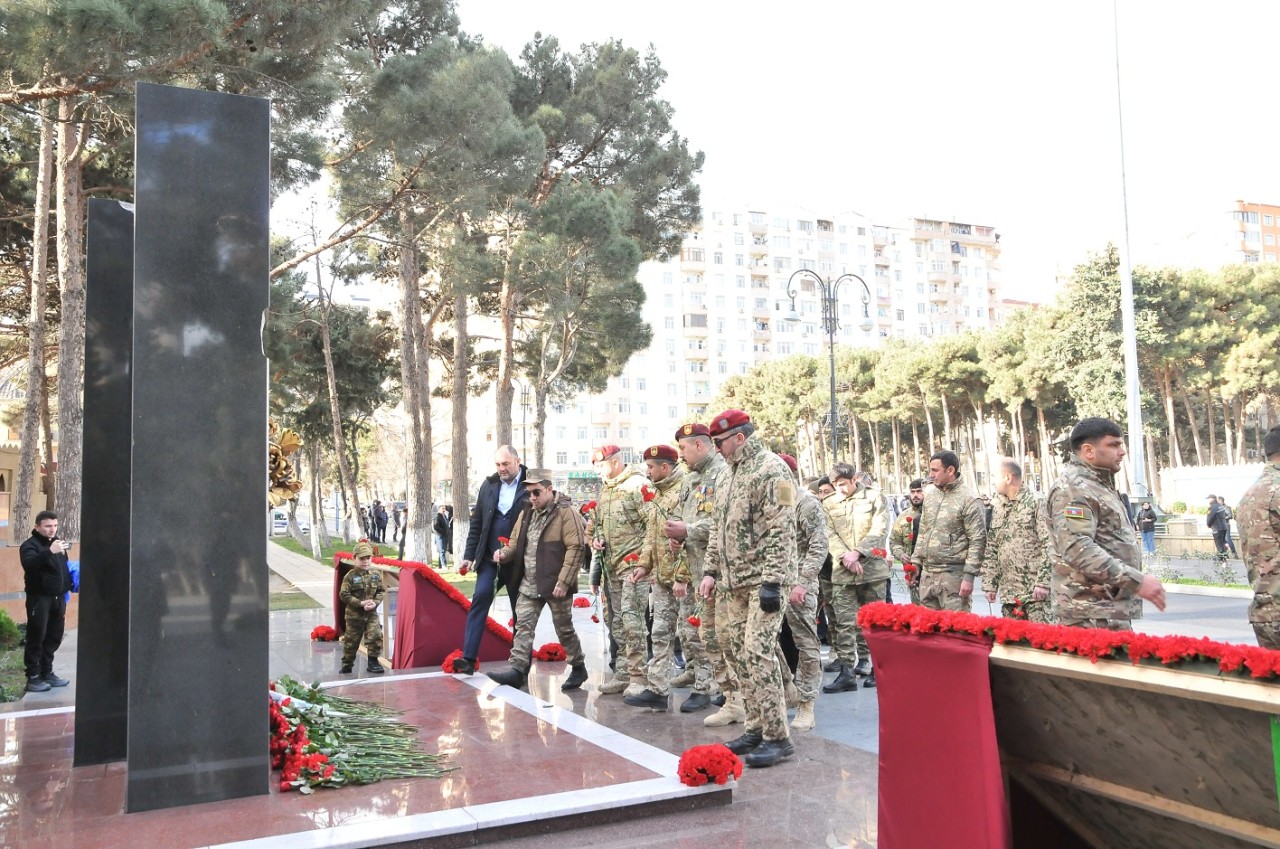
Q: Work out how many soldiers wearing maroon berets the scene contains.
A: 5